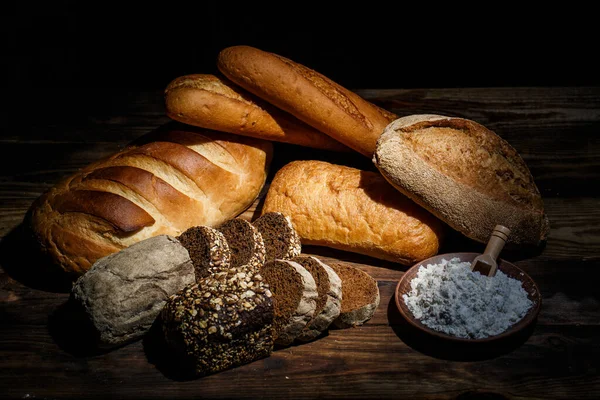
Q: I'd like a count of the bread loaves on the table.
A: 7